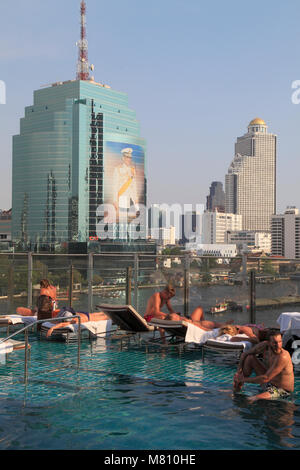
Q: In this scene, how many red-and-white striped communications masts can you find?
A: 1